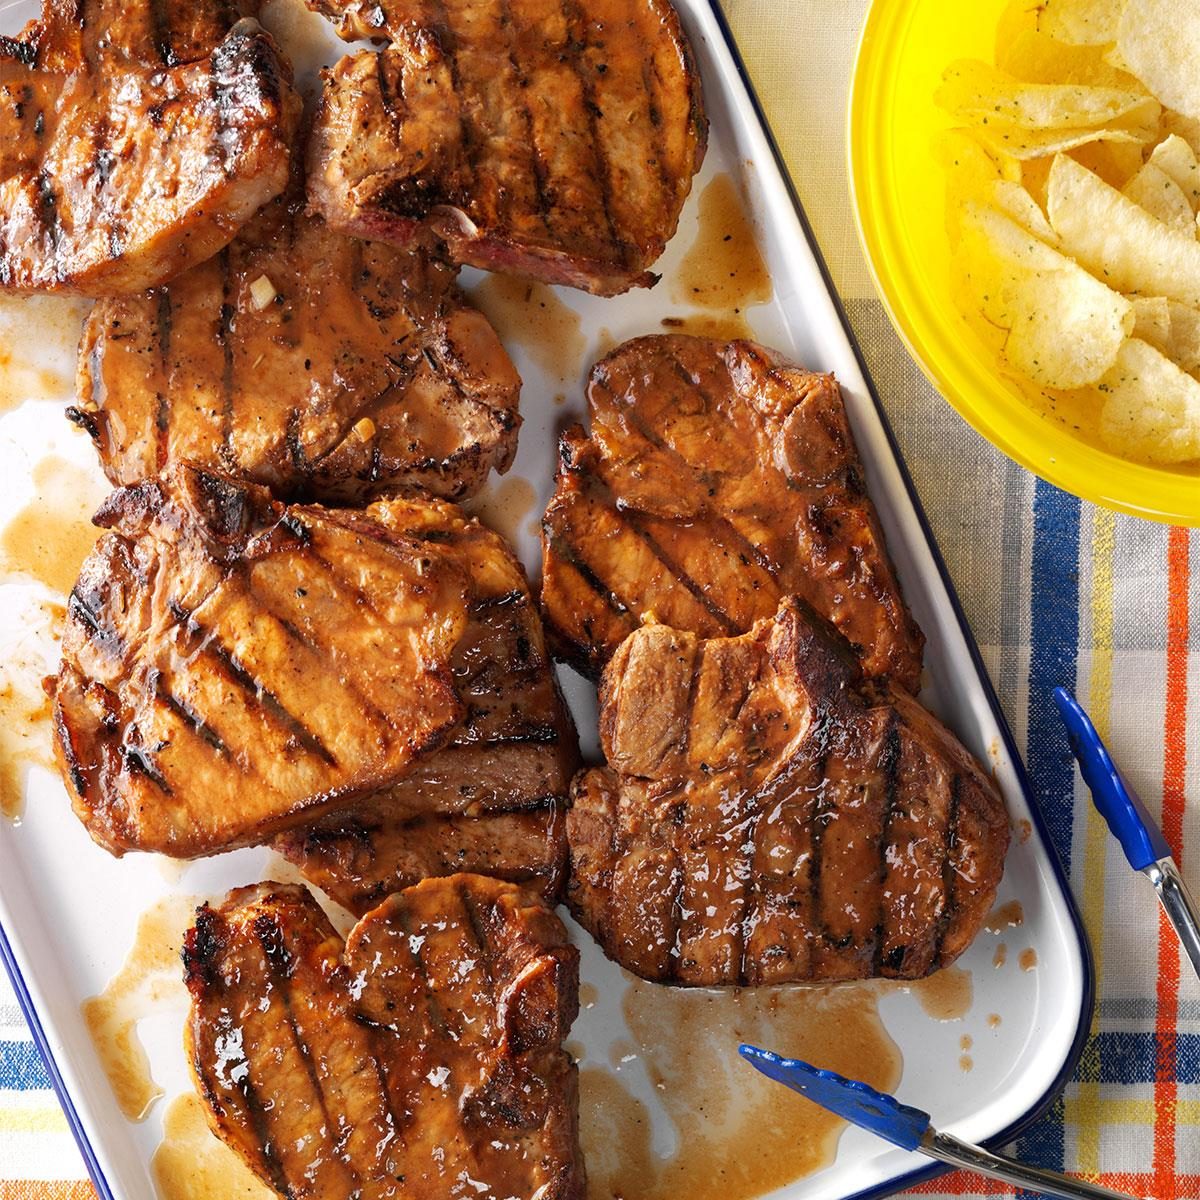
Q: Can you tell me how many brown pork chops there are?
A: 8